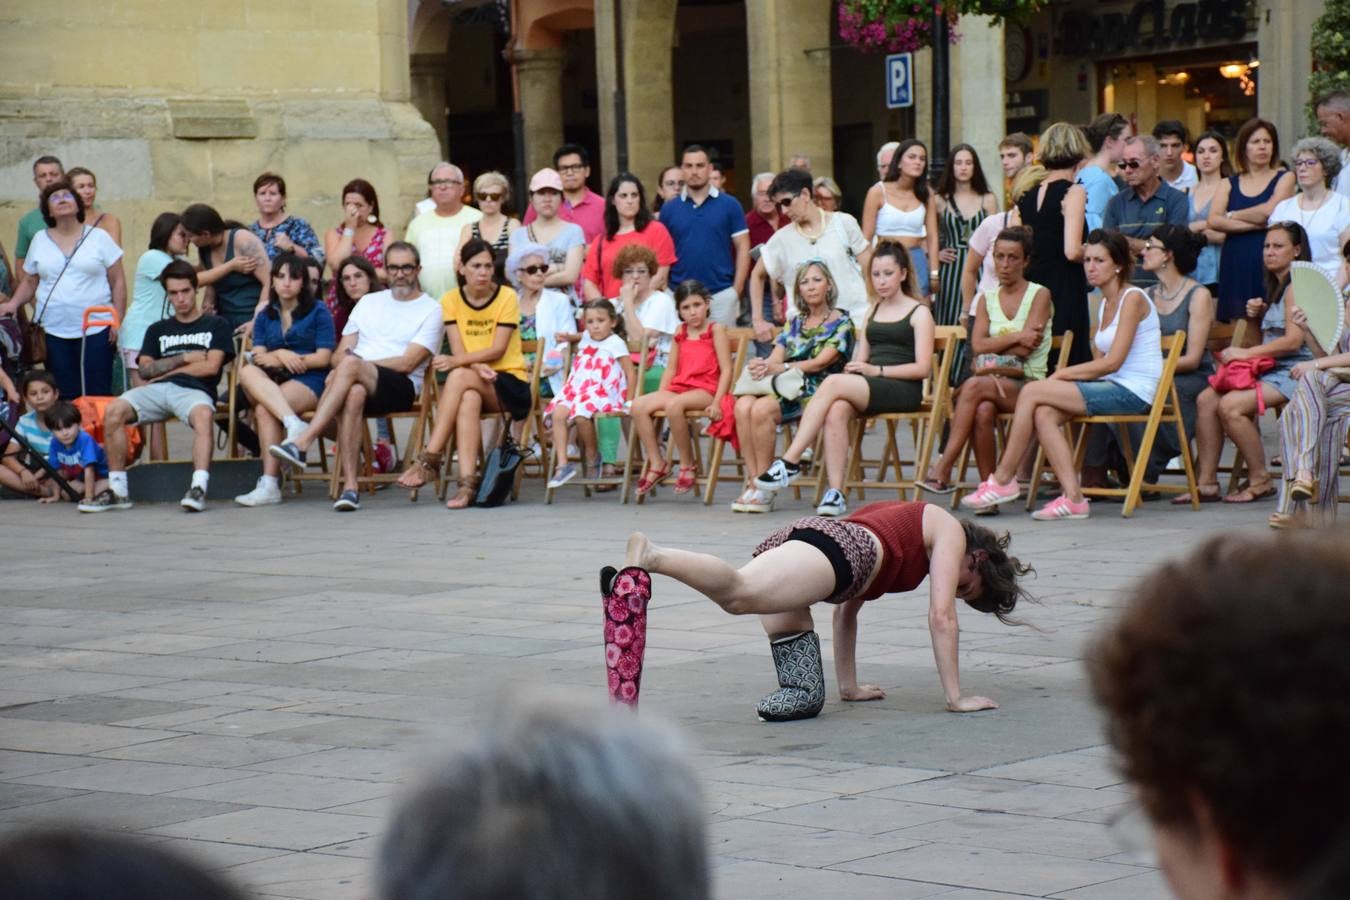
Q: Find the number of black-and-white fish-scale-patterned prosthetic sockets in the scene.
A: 1